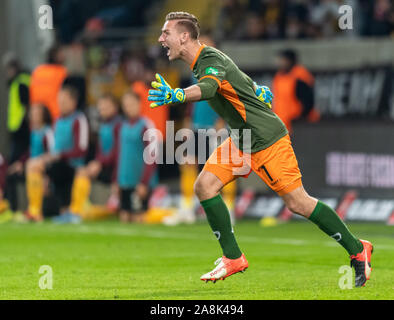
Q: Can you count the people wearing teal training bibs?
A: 5